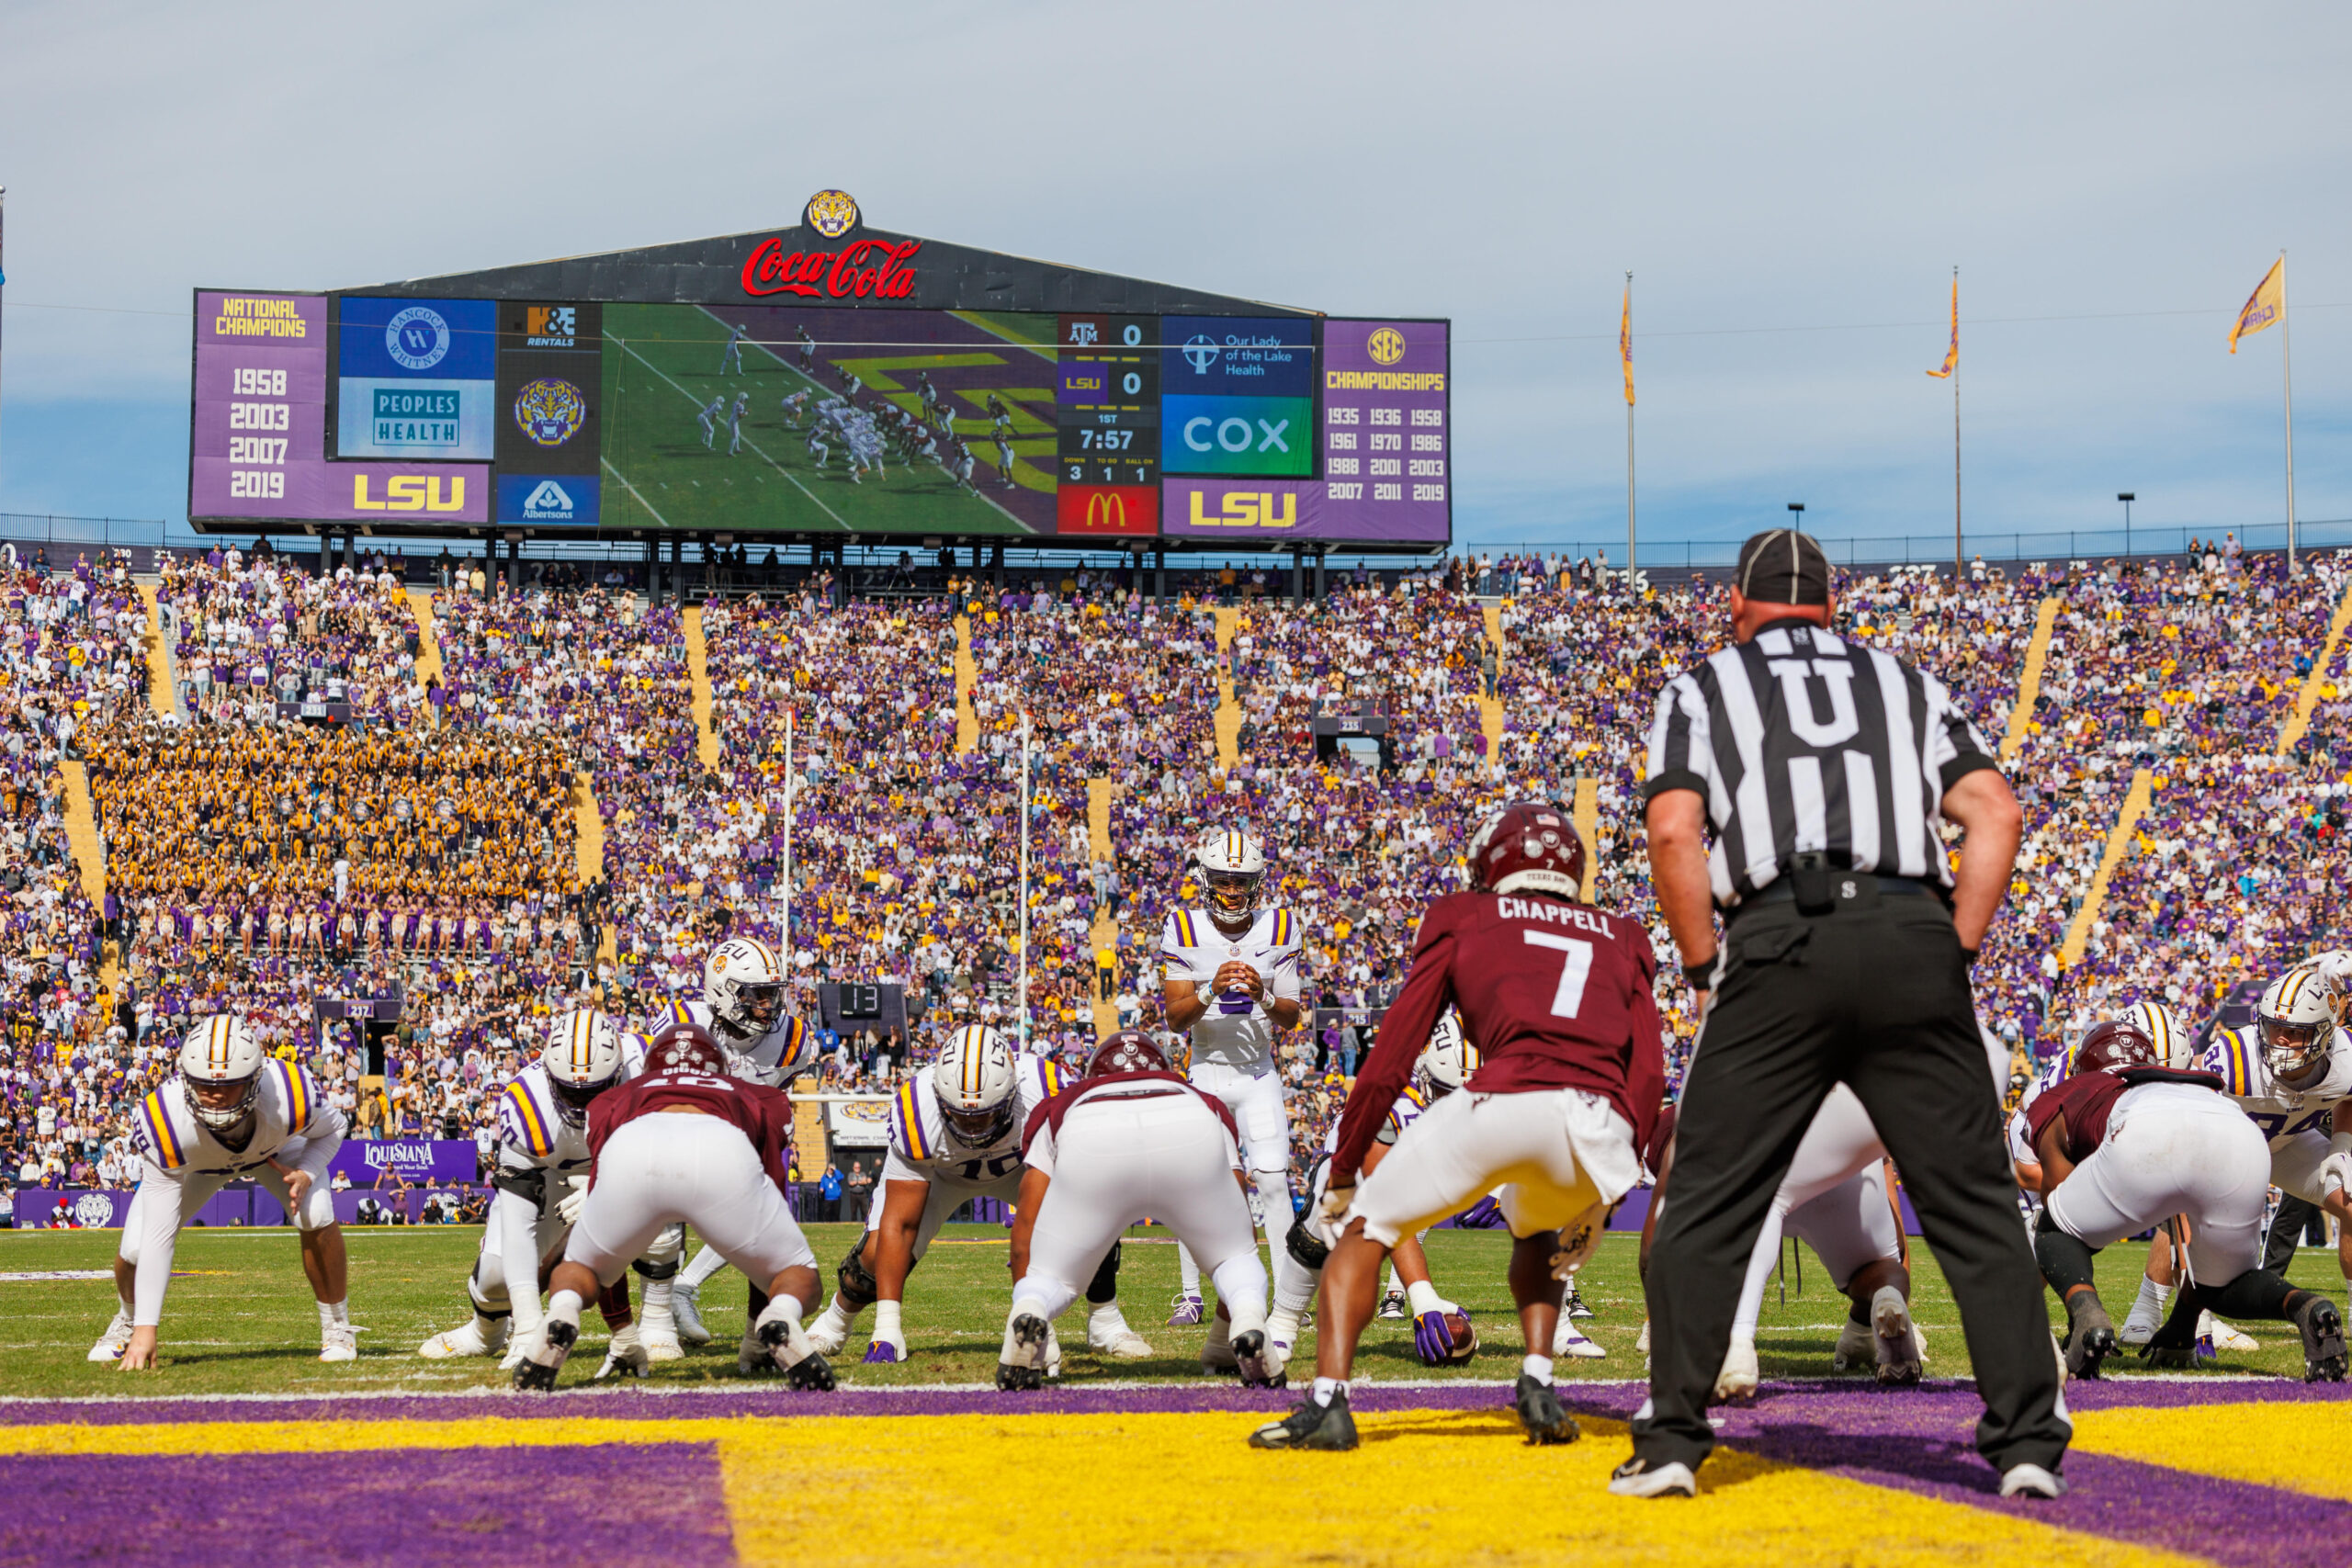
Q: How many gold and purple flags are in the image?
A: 3